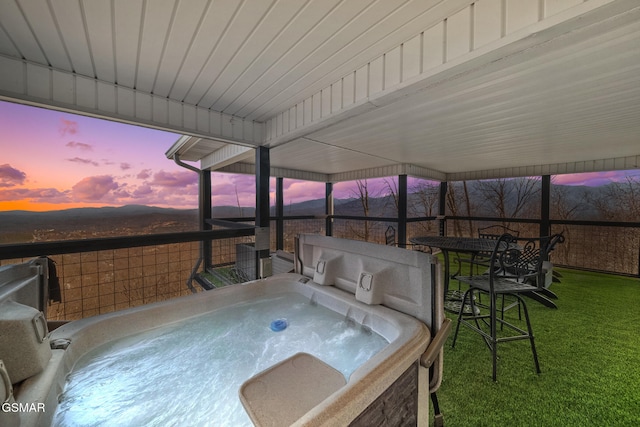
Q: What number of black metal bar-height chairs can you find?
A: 3